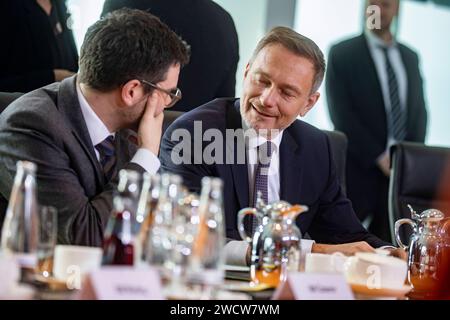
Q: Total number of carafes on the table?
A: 2